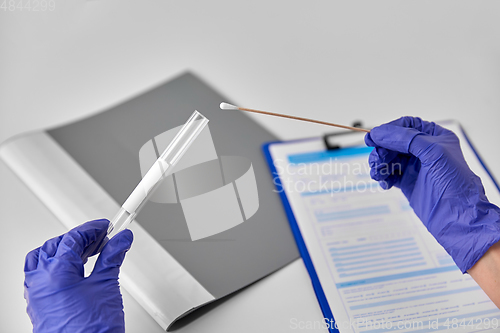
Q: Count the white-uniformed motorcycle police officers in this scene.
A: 0